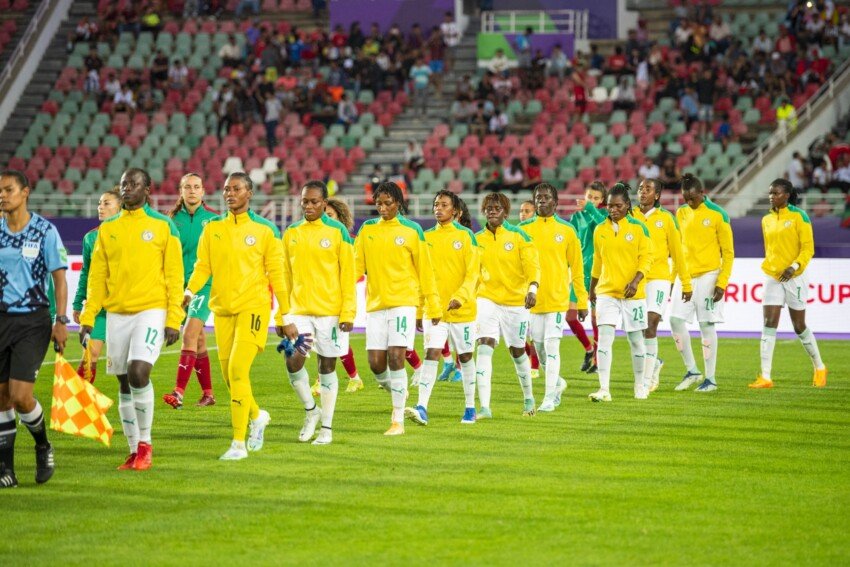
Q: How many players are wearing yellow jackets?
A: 11